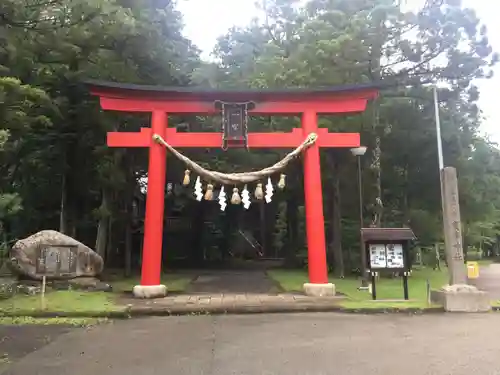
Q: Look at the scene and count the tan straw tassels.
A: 5